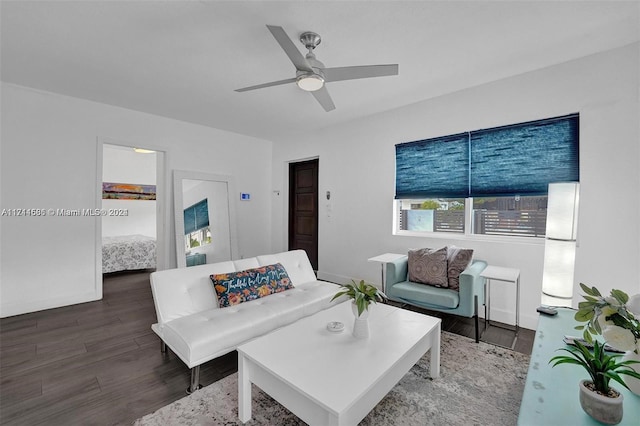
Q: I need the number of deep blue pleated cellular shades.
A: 2